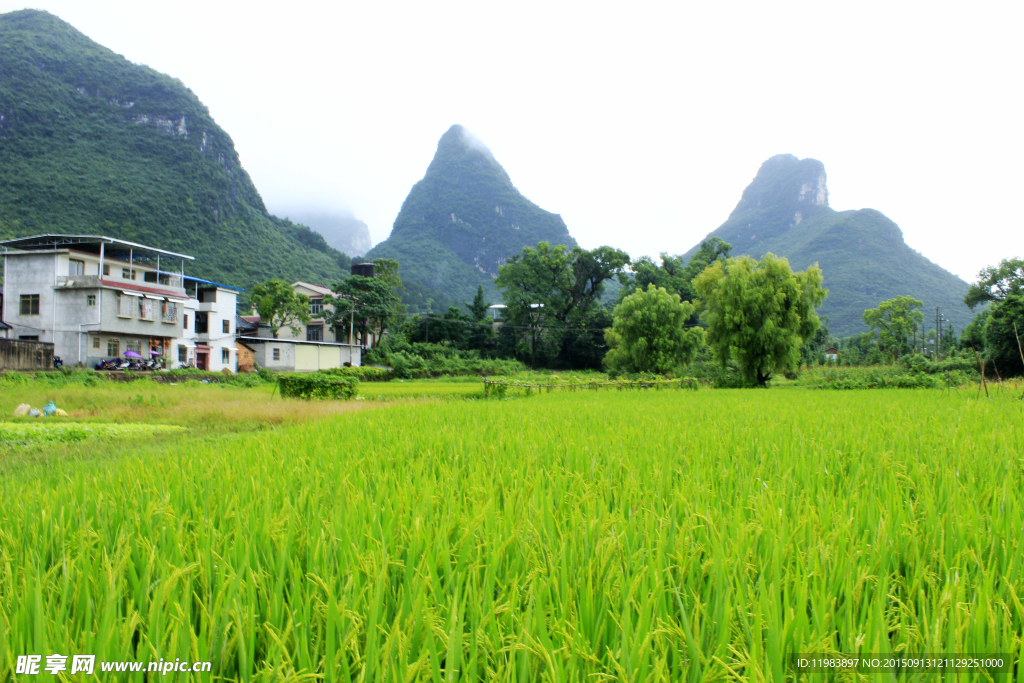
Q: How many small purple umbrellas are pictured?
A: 2